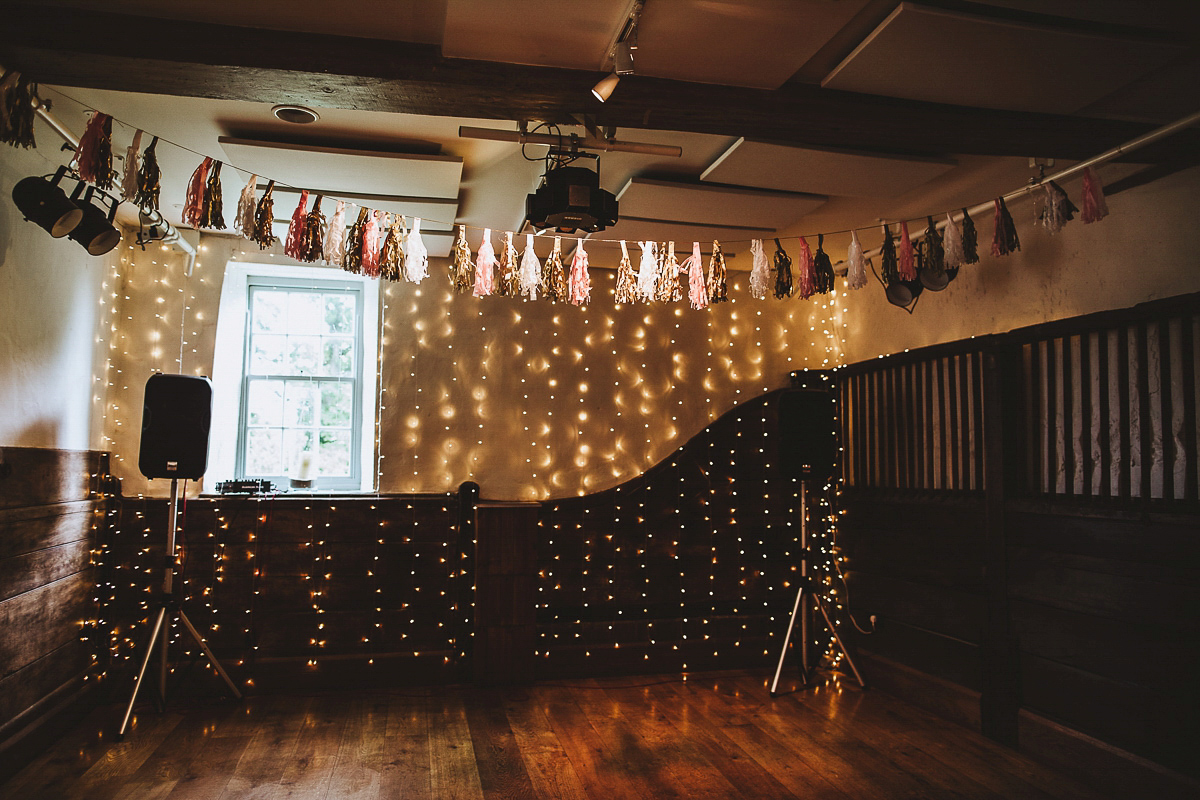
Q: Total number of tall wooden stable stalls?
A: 2